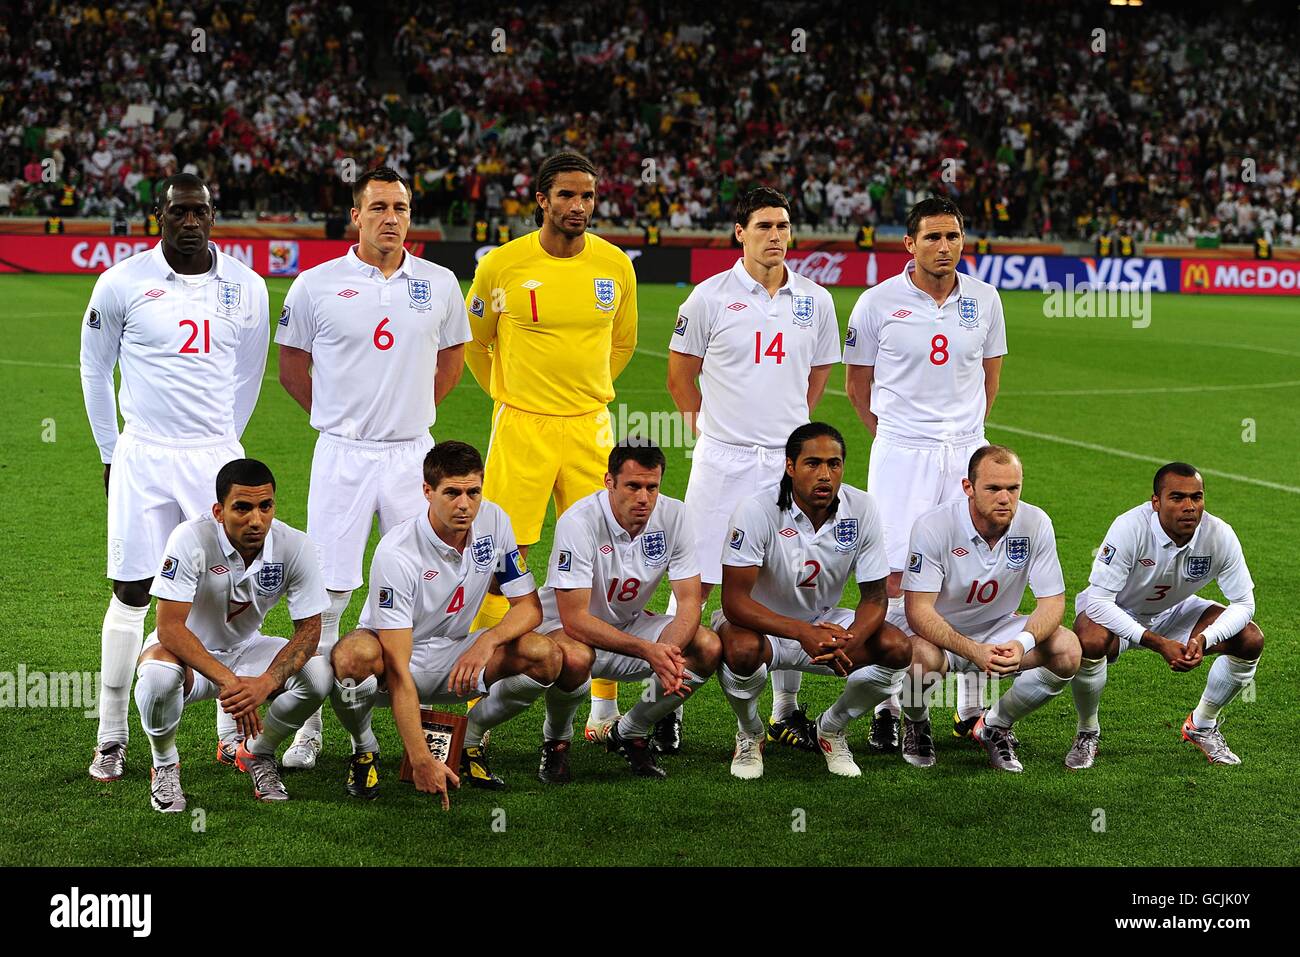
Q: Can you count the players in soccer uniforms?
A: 11